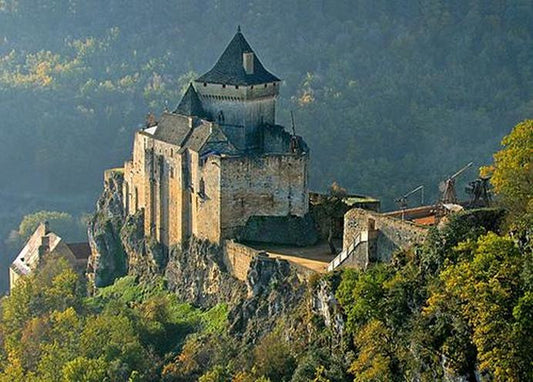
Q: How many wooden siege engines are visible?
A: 3